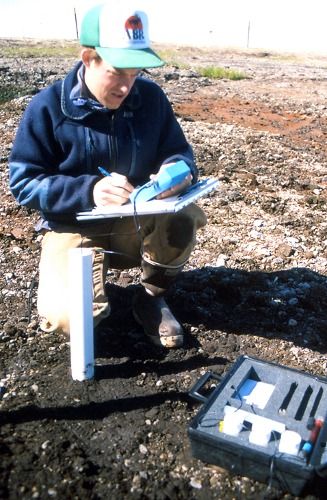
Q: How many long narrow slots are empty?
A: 3